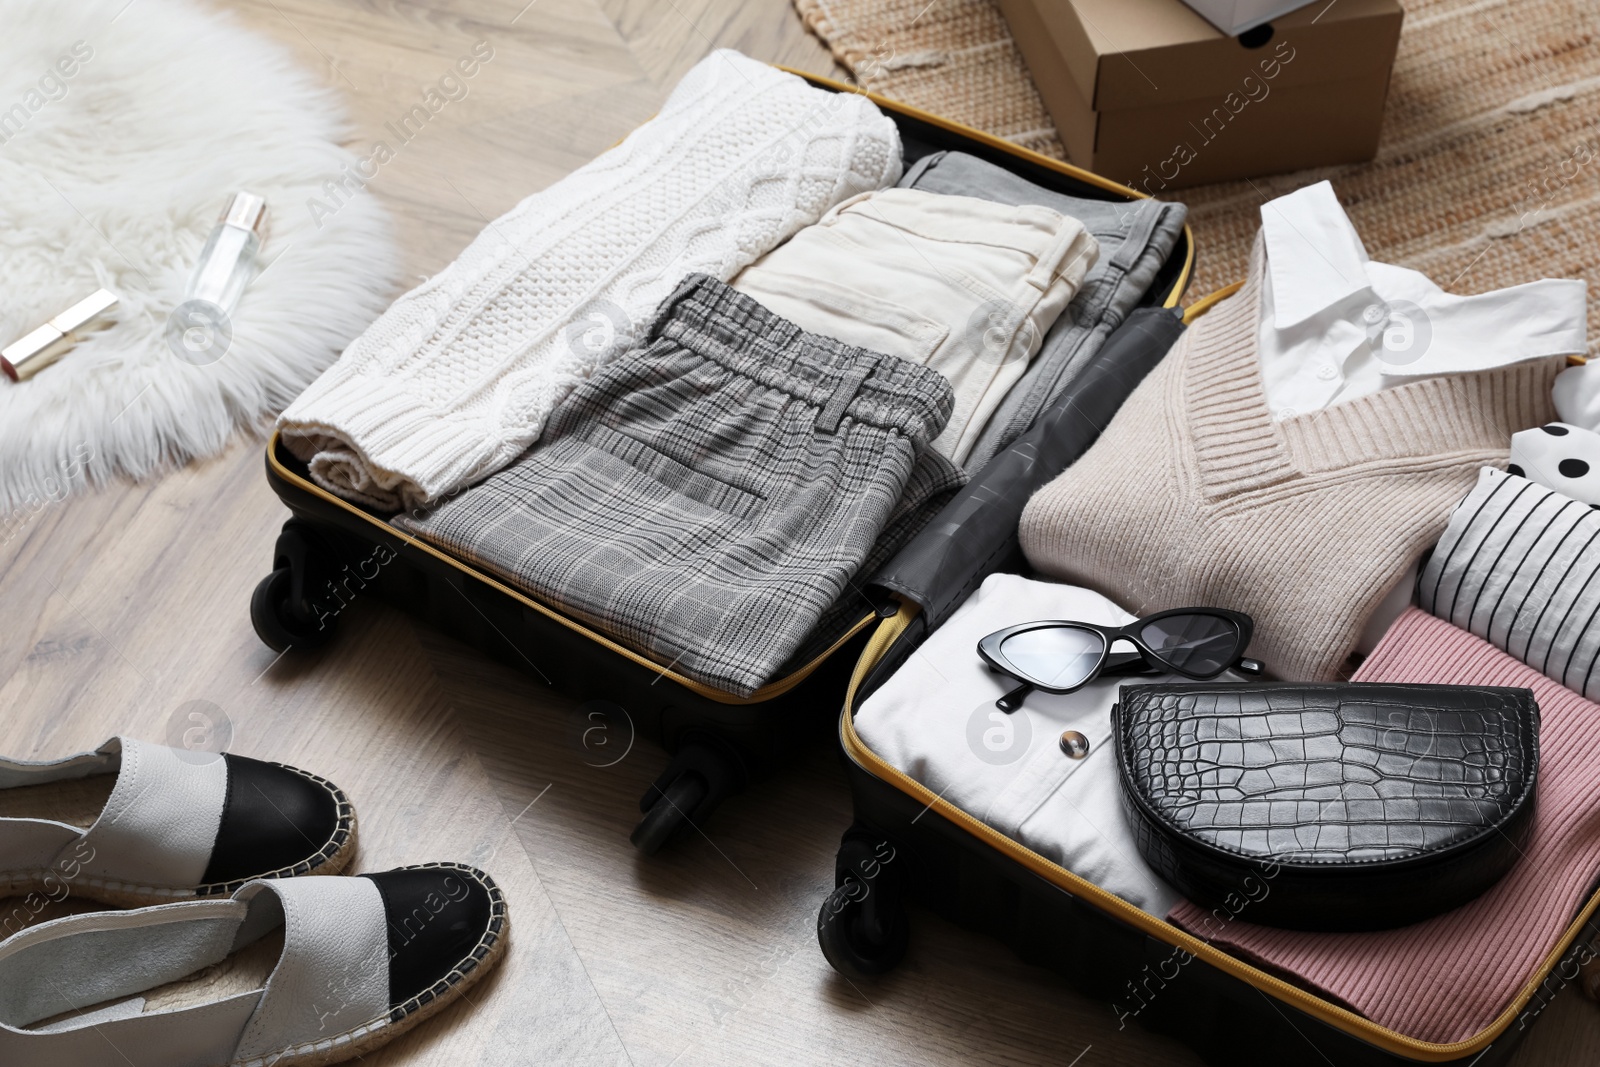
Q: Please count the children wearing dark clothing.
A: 0